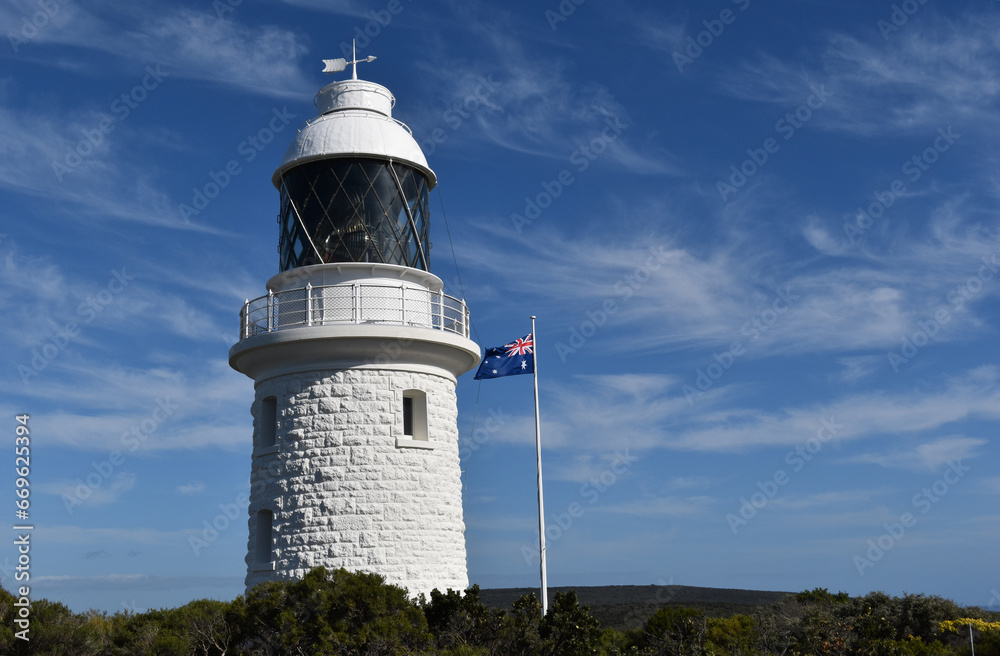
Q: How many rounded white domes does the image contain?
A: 1